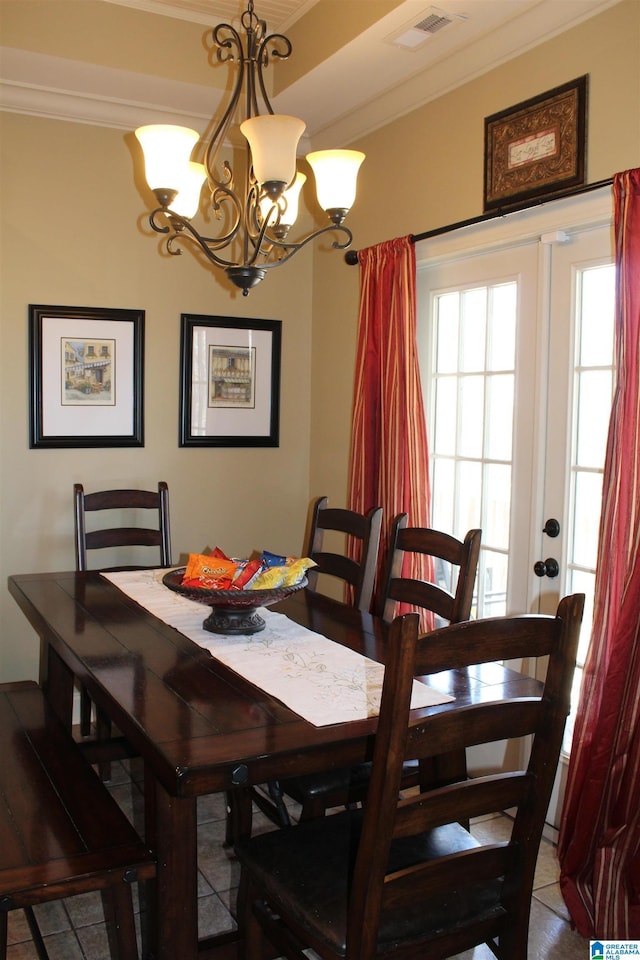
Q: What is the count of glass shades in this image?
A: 5